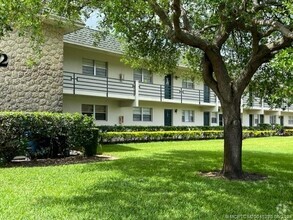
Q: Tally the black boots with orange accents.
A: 0